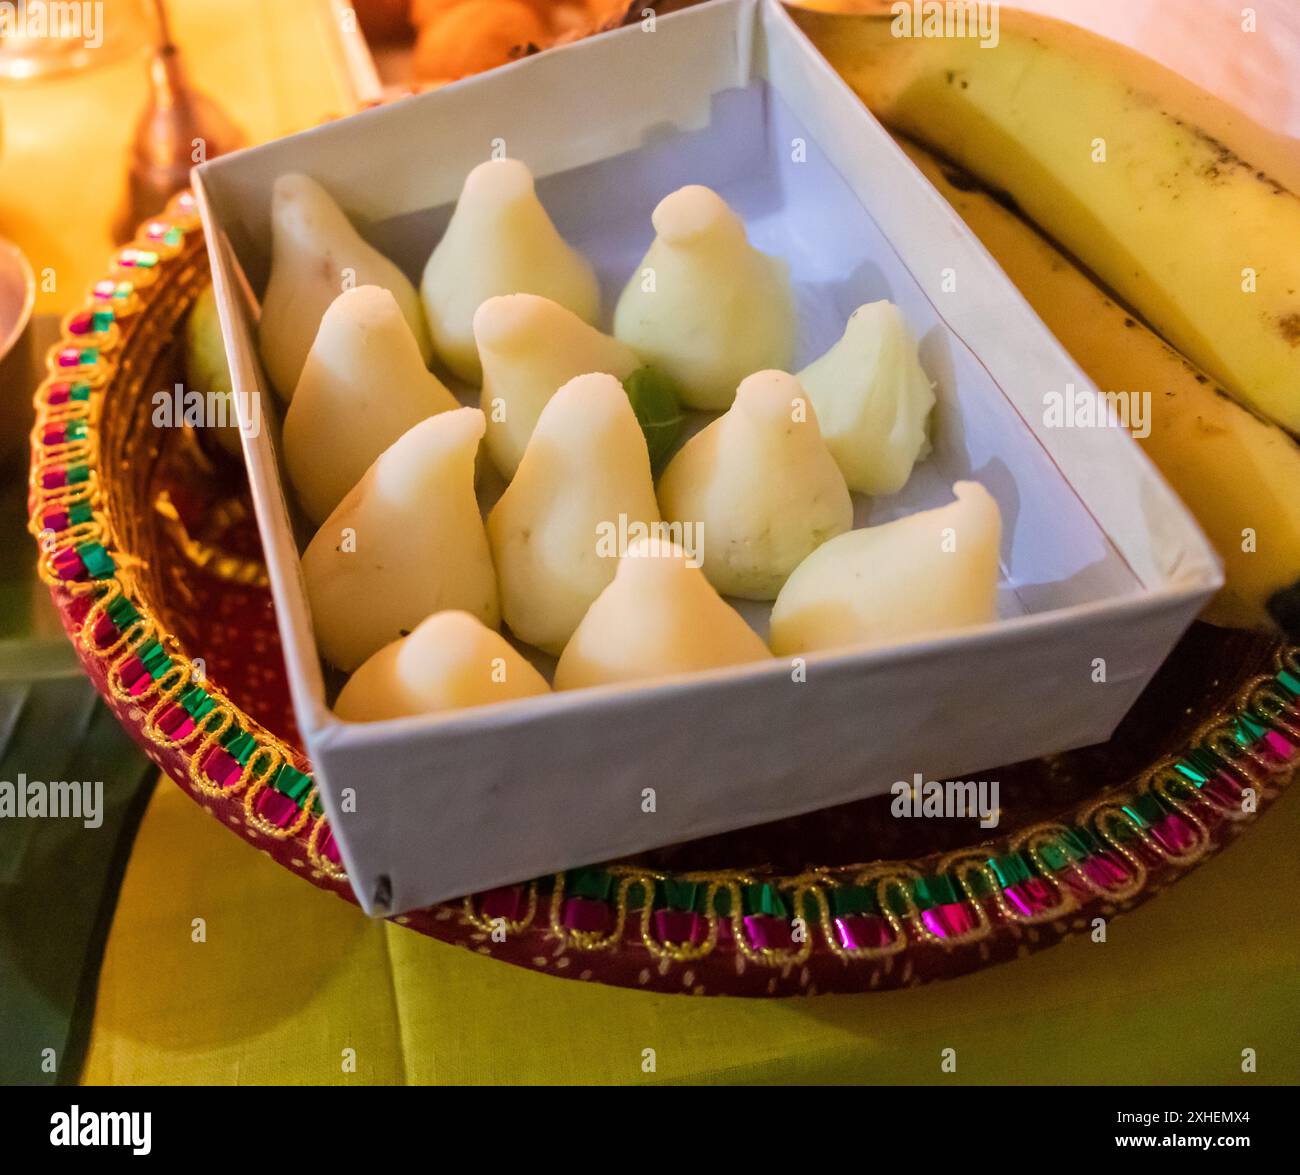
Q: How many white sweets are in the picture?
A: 12